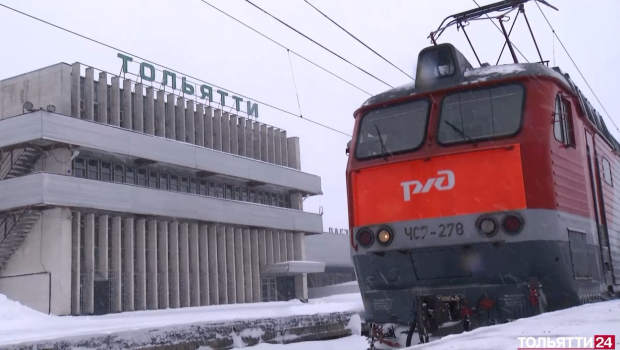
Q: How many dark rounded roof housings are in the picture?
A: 1